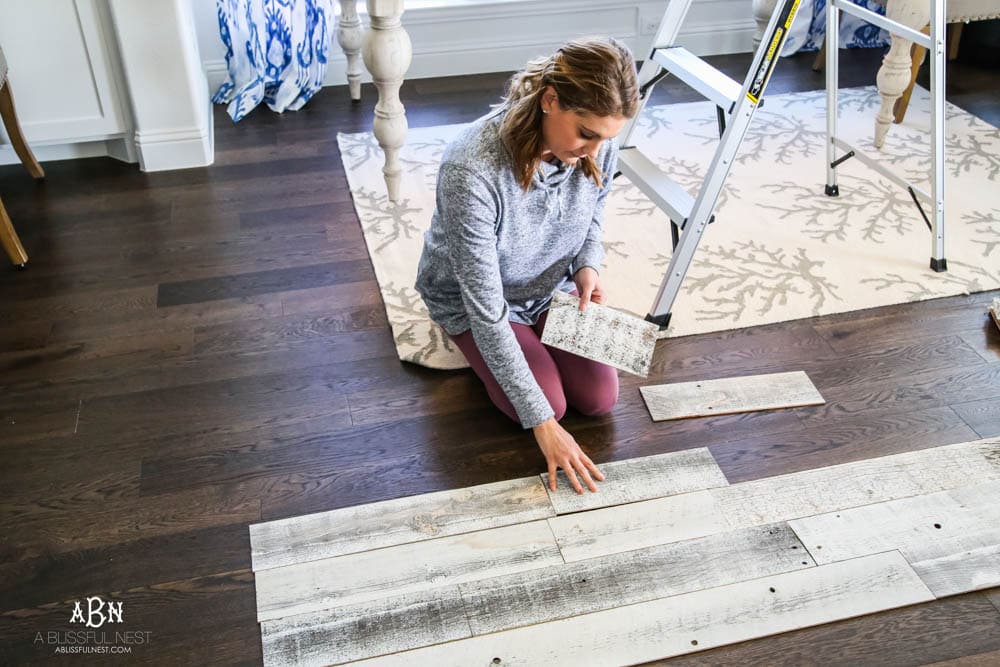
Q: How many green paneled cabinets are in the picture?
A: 0